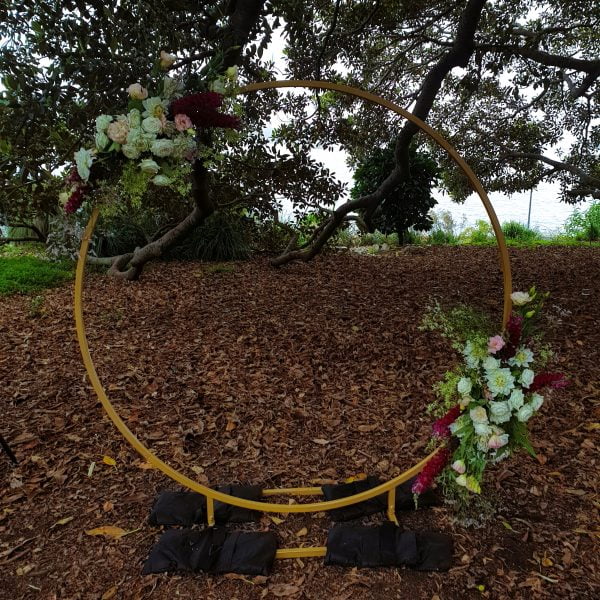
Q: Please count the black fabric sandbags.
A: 4